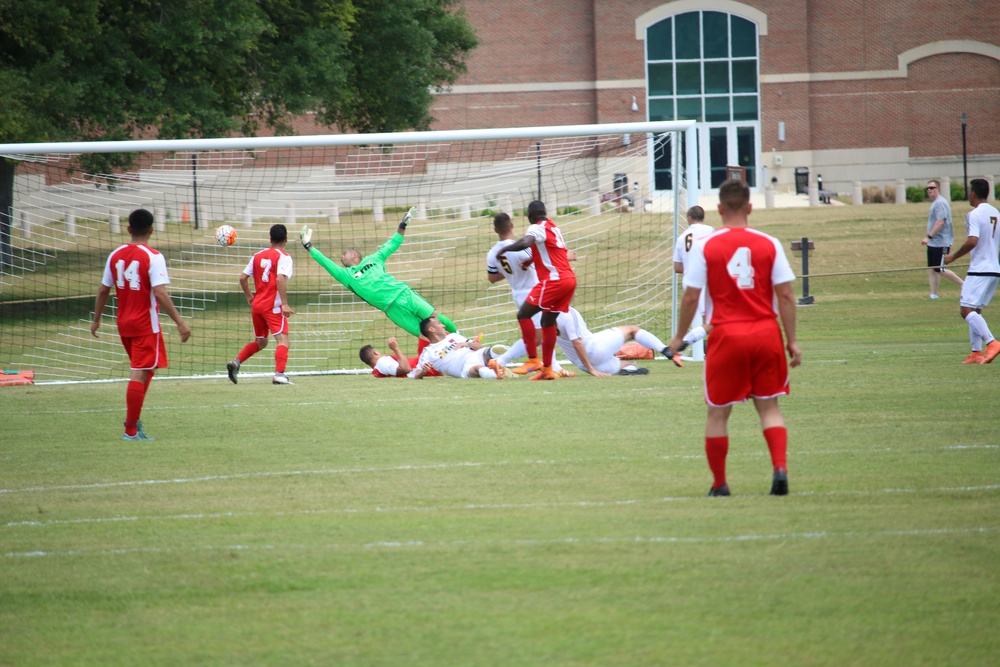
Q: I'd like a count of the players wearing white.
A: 5